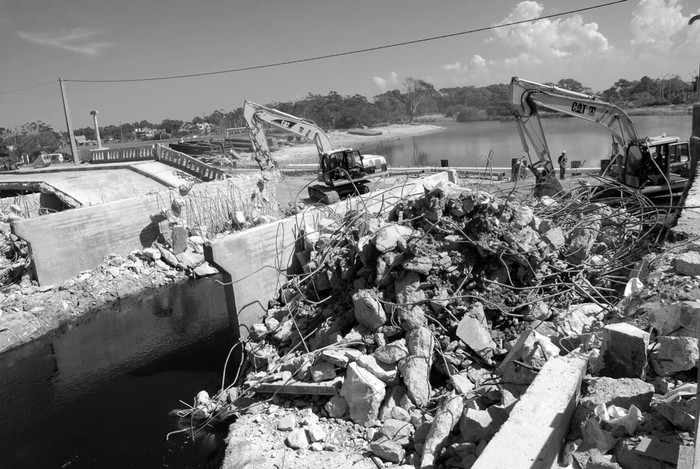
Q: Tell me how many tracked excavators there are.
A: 2